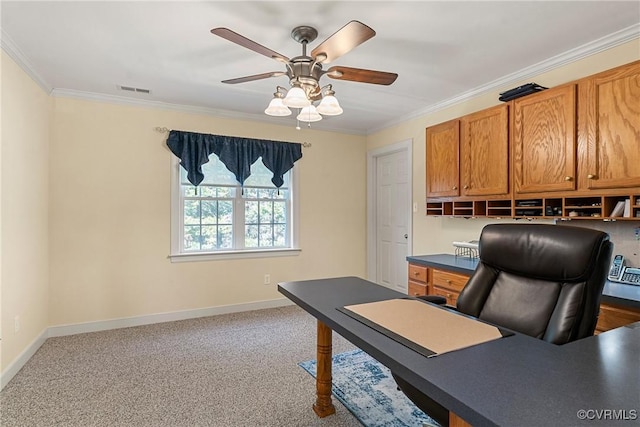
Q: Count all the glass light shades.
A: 4